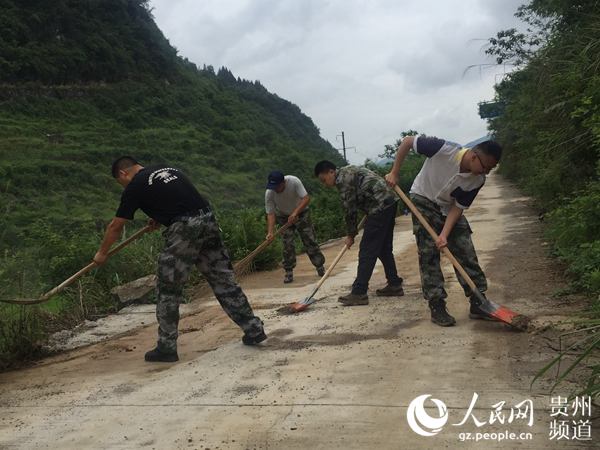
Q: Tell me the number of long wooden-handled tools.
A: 4